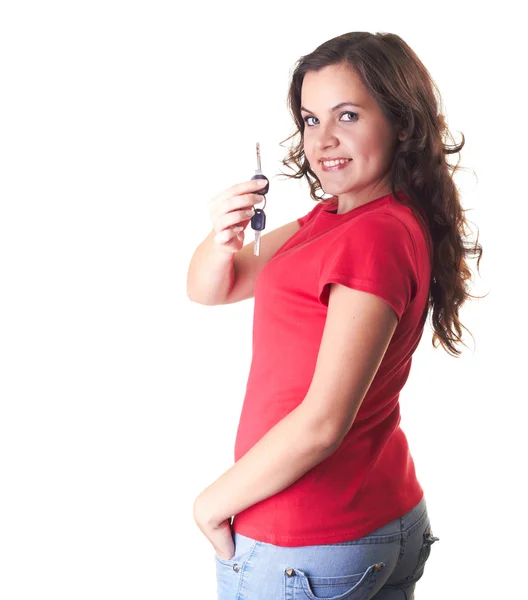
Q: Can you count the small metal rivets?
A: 4